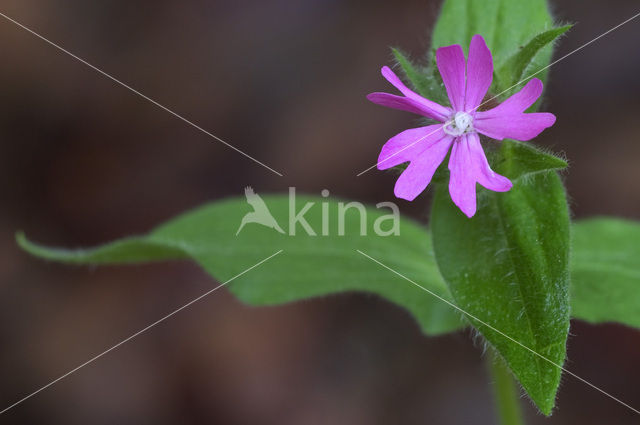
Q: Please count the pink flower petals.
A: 5